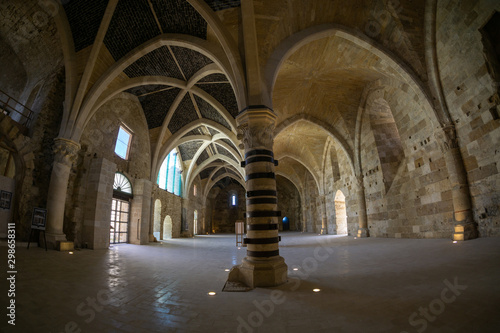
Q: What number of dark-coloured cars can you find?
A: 0